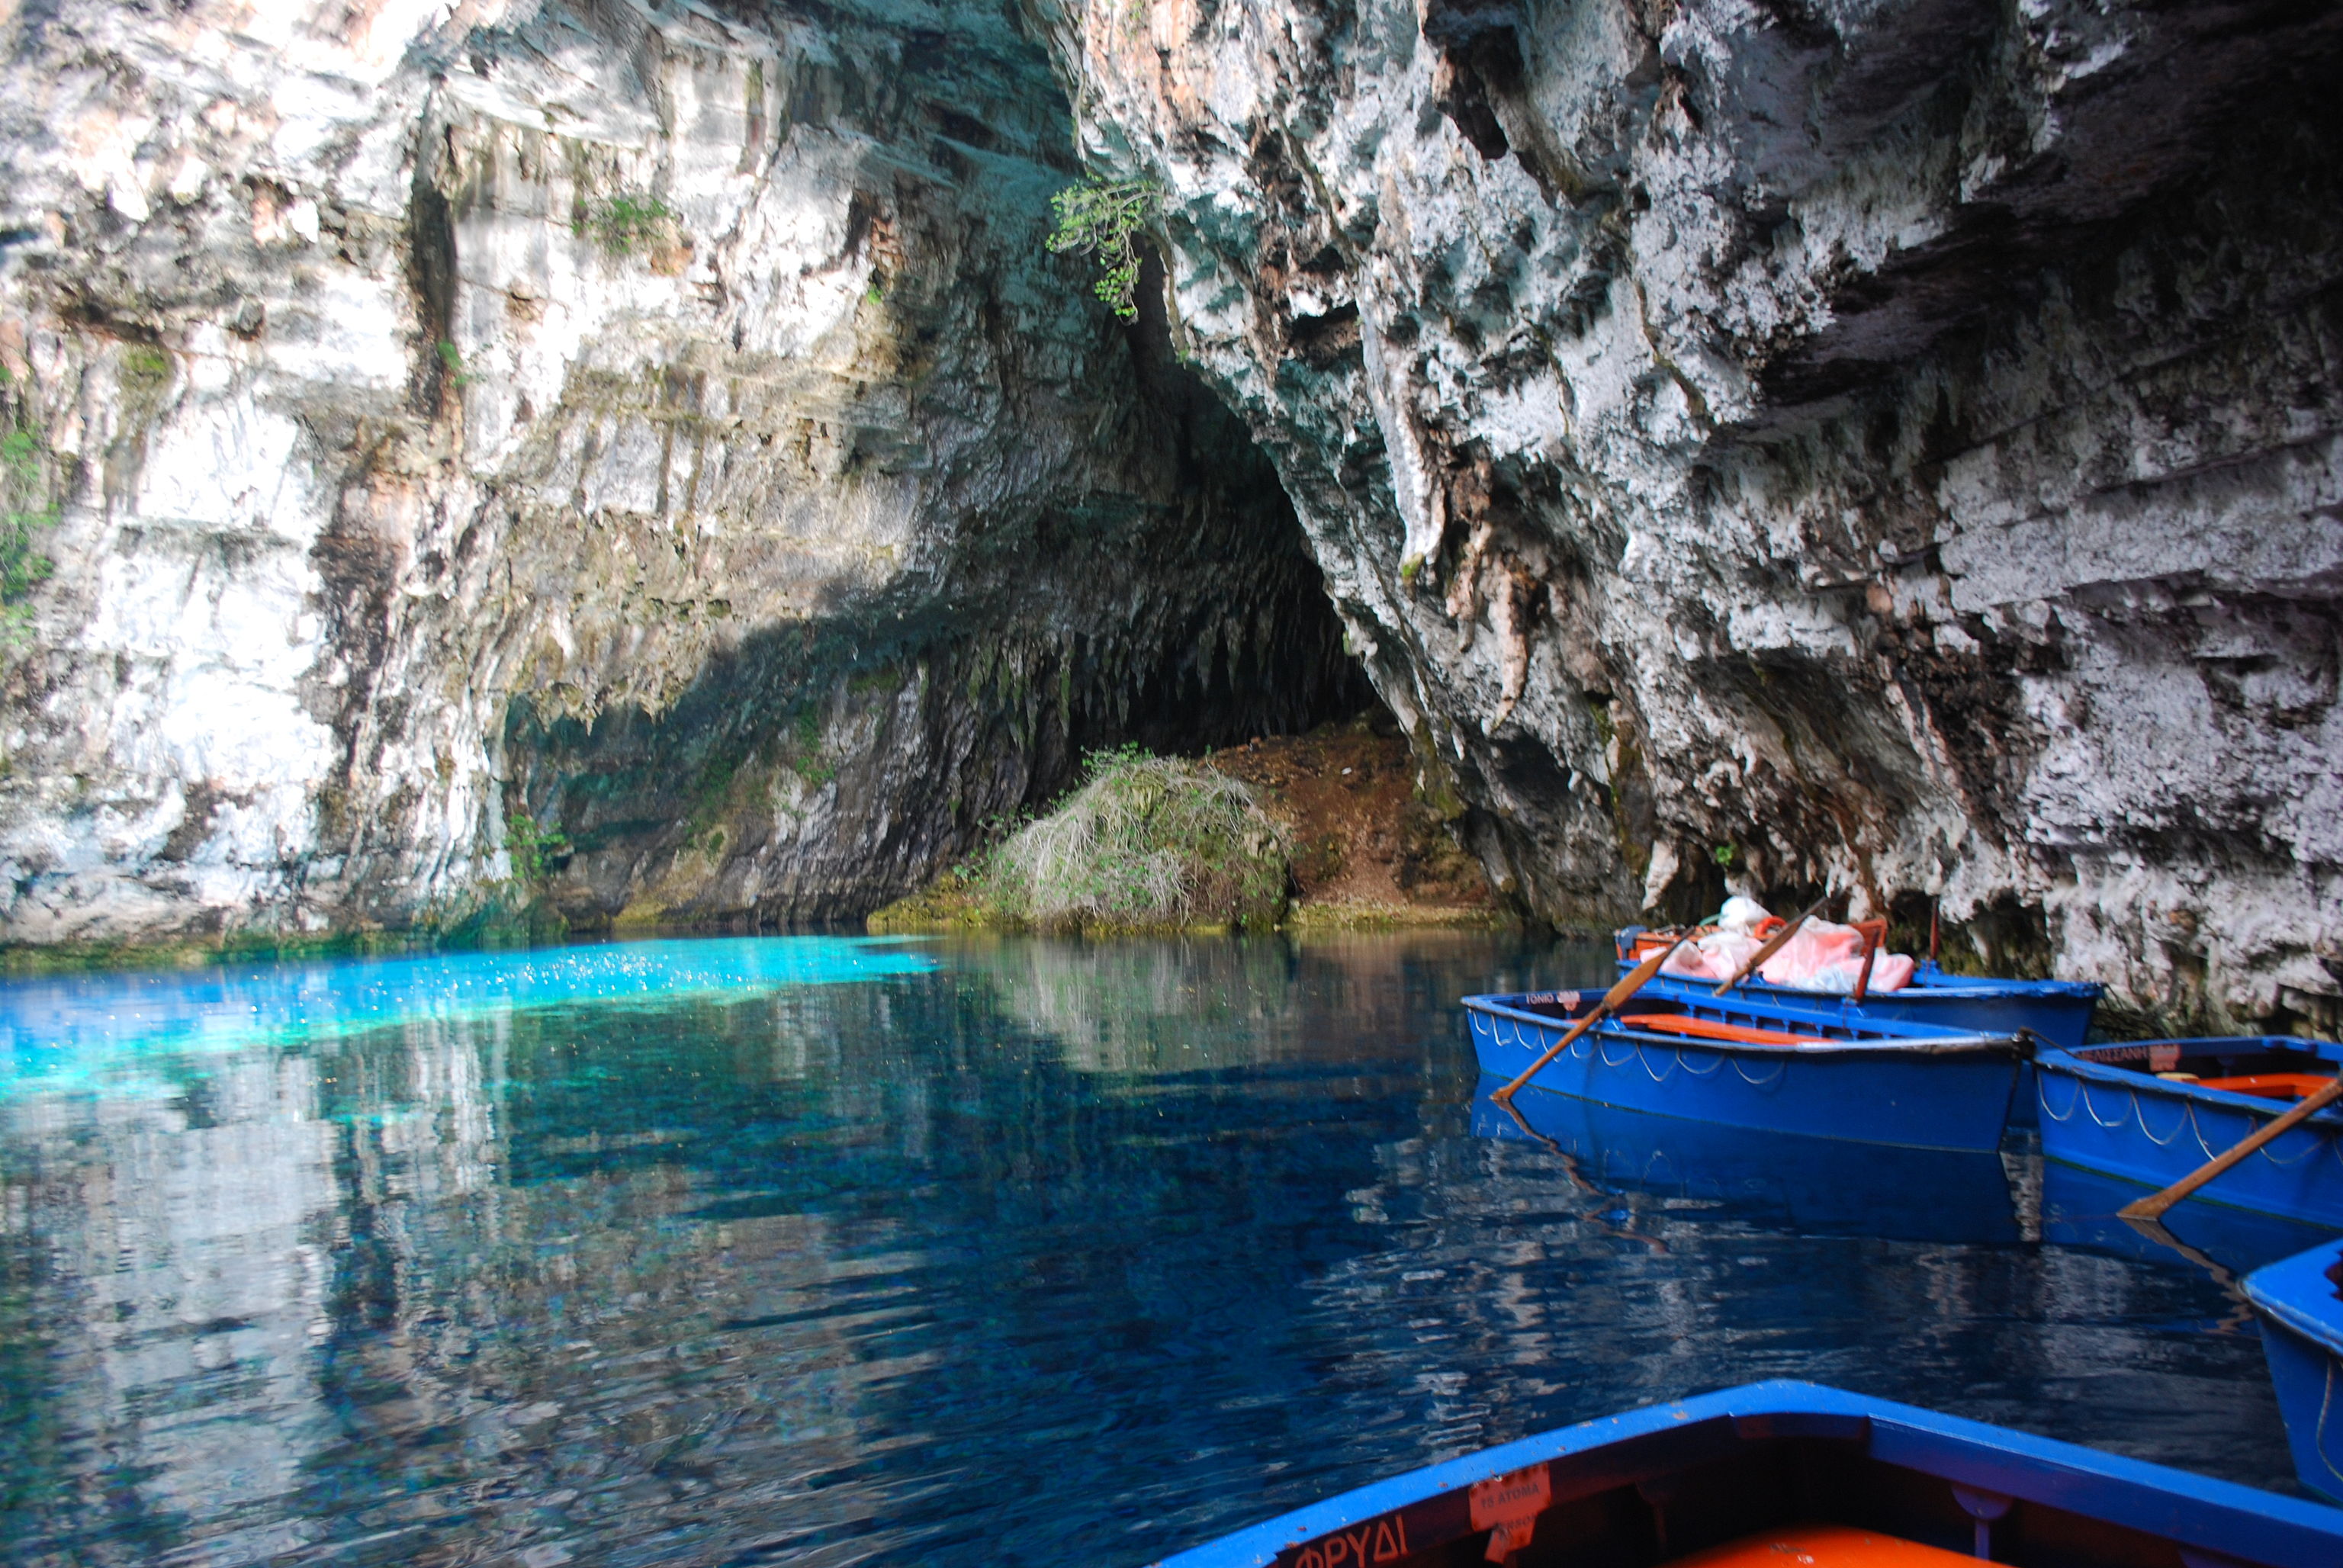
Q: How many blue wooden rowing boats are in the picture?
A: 5